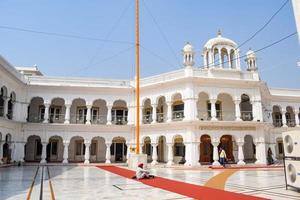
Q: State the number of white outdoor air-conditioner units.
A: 2